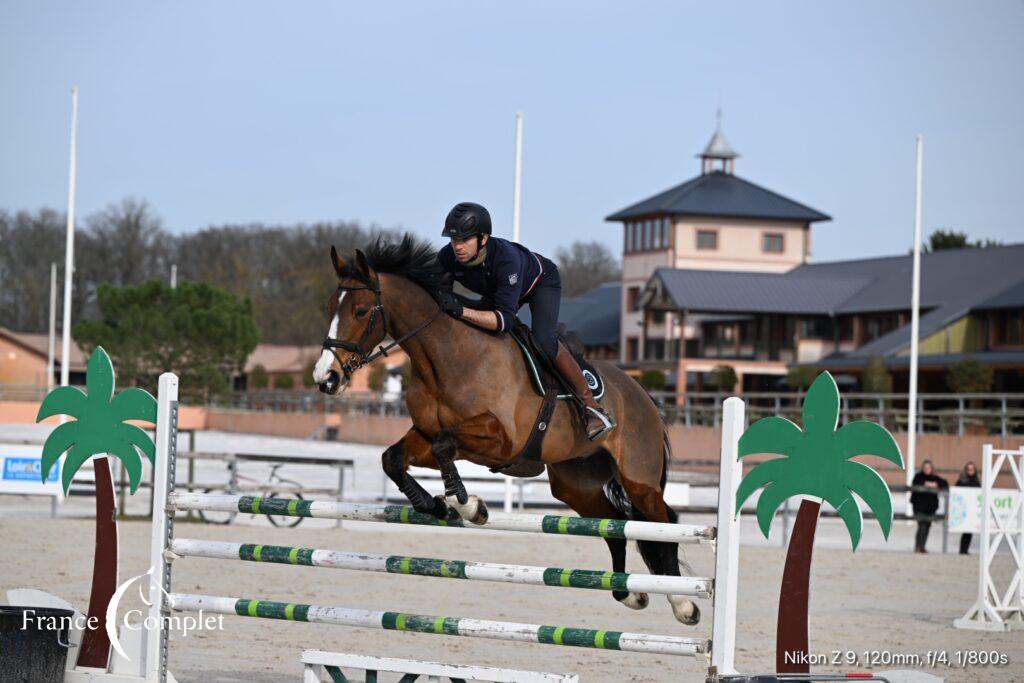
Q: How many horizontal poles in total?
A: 3